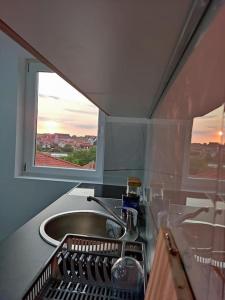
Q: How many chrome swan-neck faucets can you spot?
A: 1